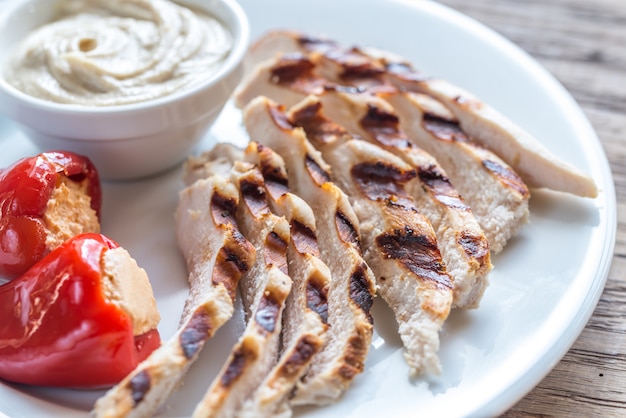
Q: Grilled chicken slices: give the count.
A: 8